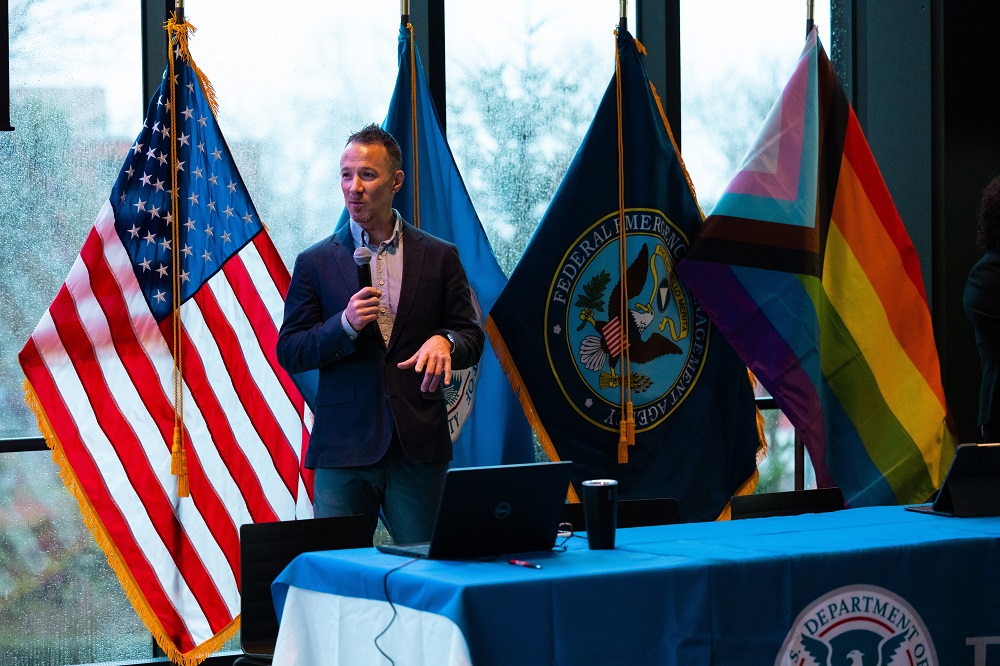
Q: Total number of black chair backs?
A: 3